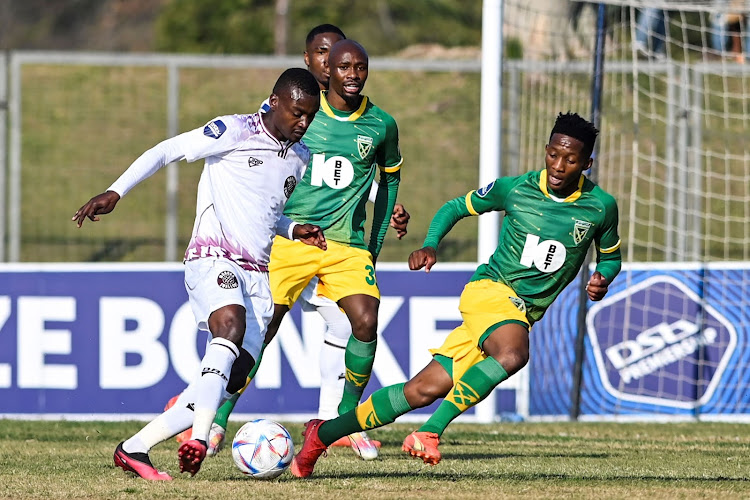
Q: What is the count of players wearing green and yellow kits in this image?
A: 2